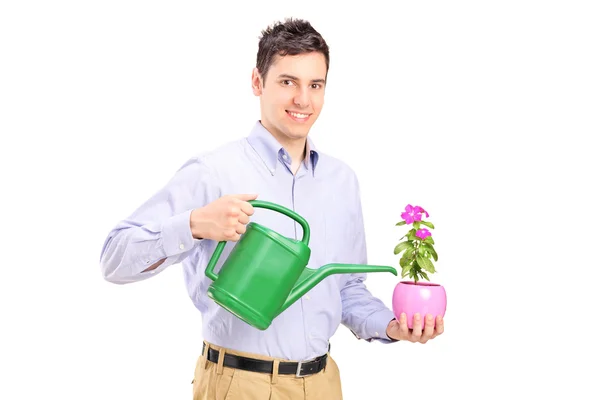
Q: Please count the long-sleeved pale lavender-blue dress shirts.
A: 1